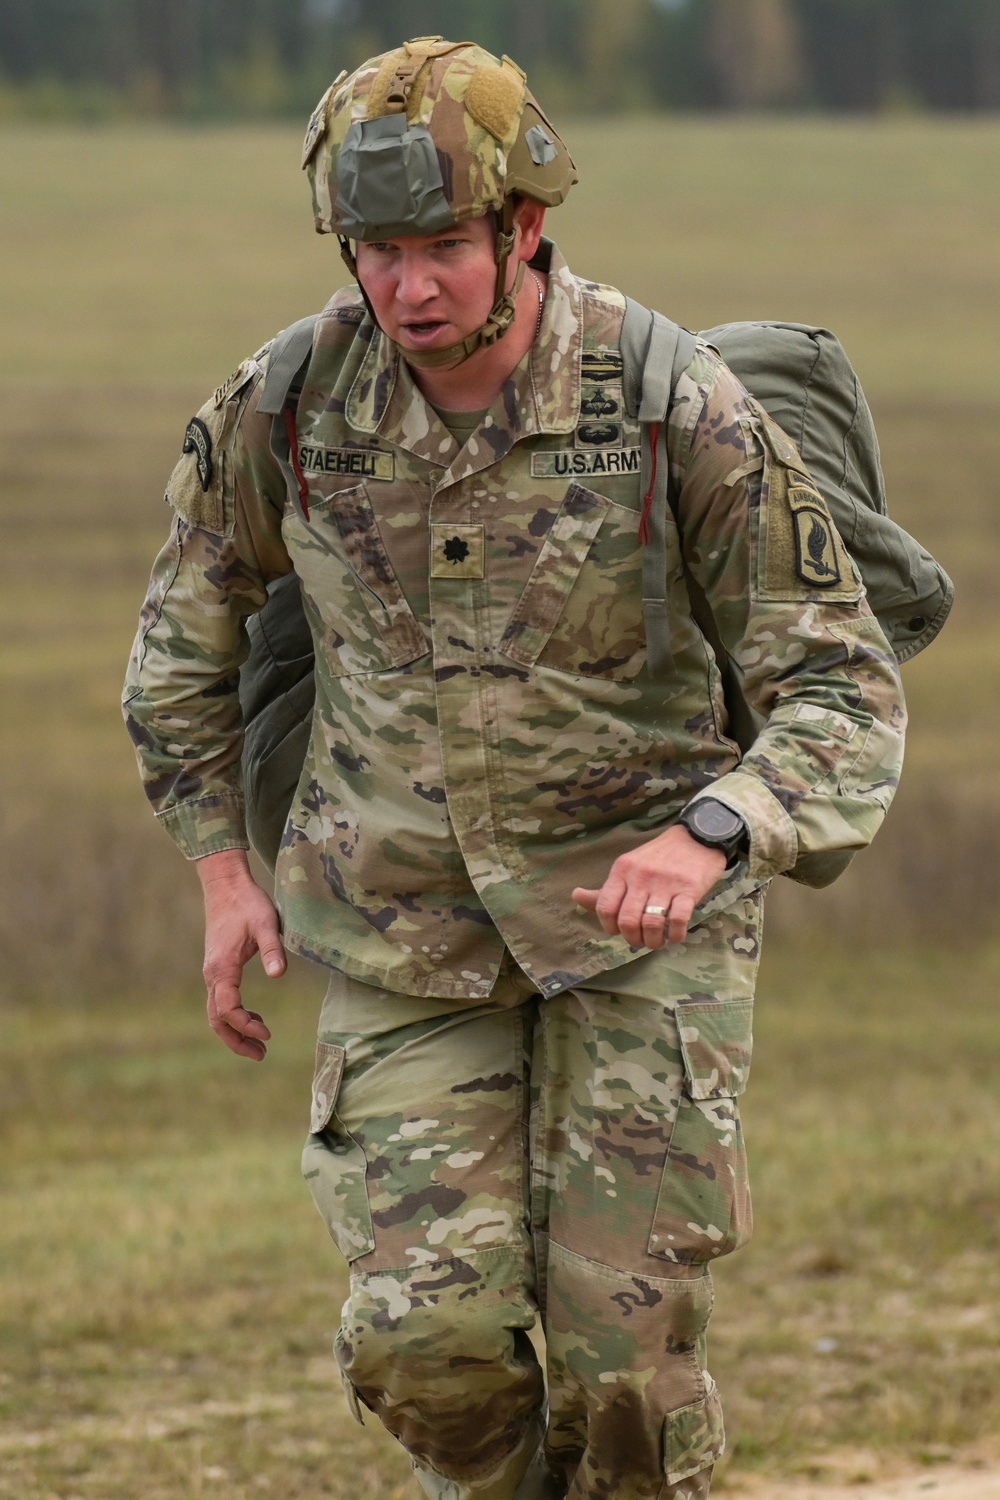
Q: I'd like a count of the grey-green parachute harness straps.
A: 2